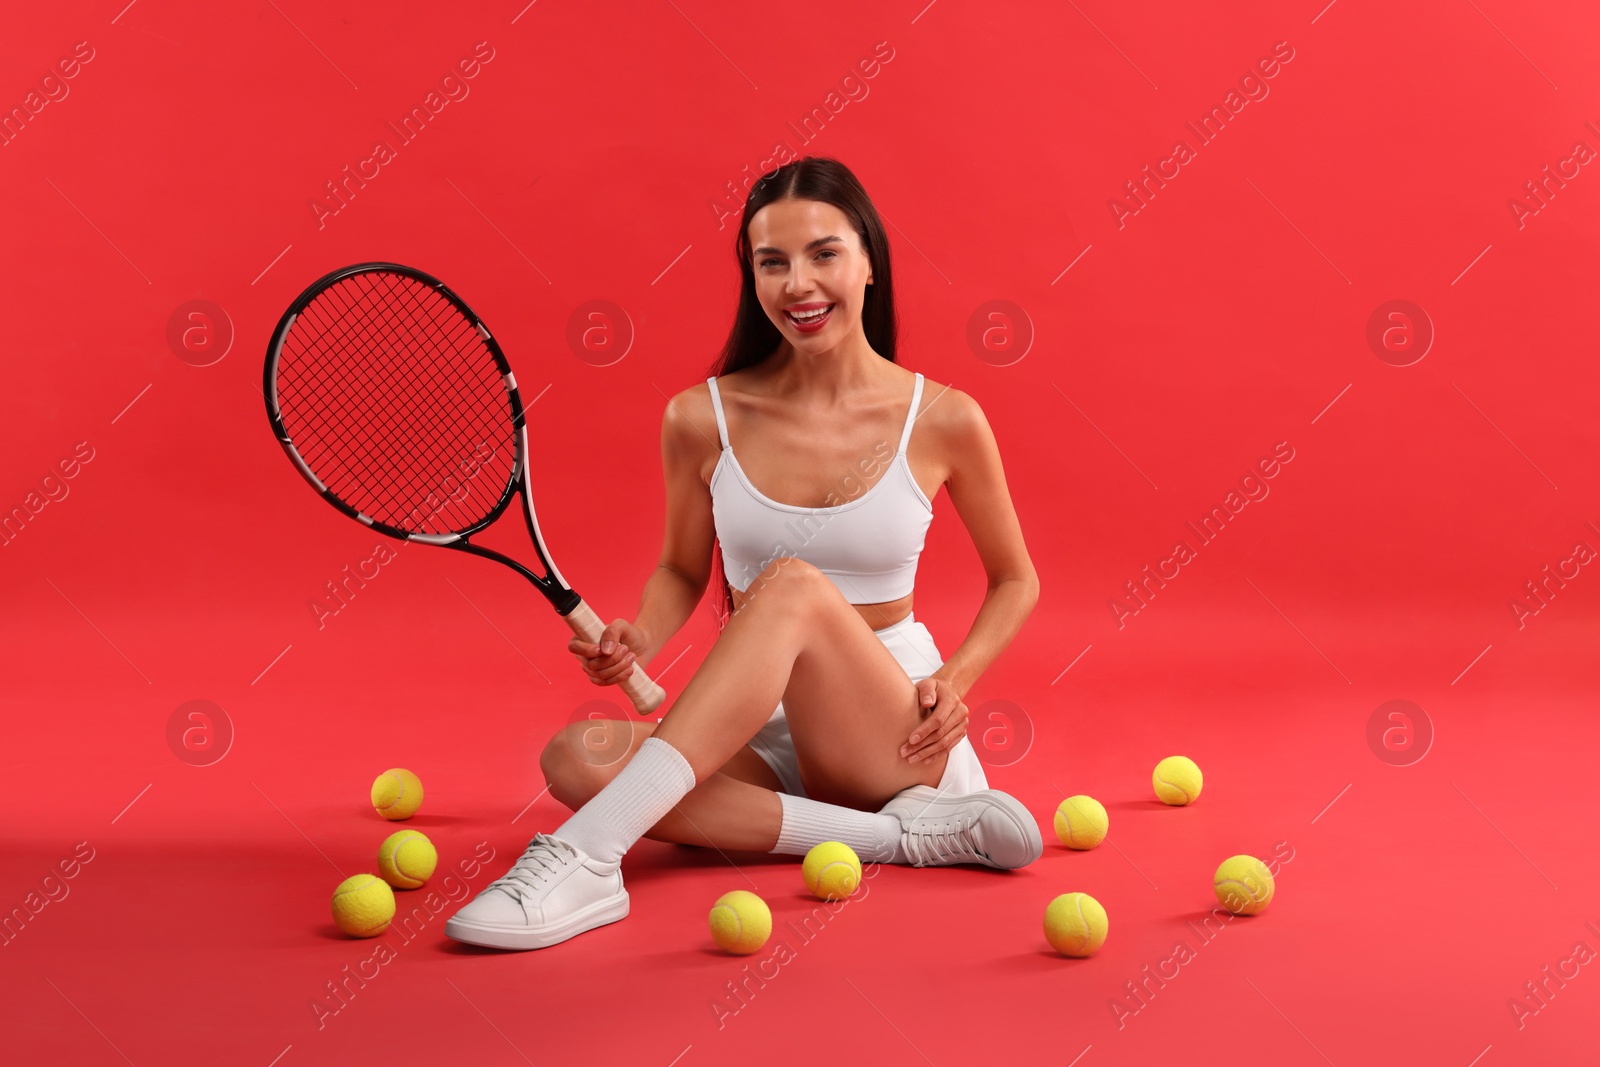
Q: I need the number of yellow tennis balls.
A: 9